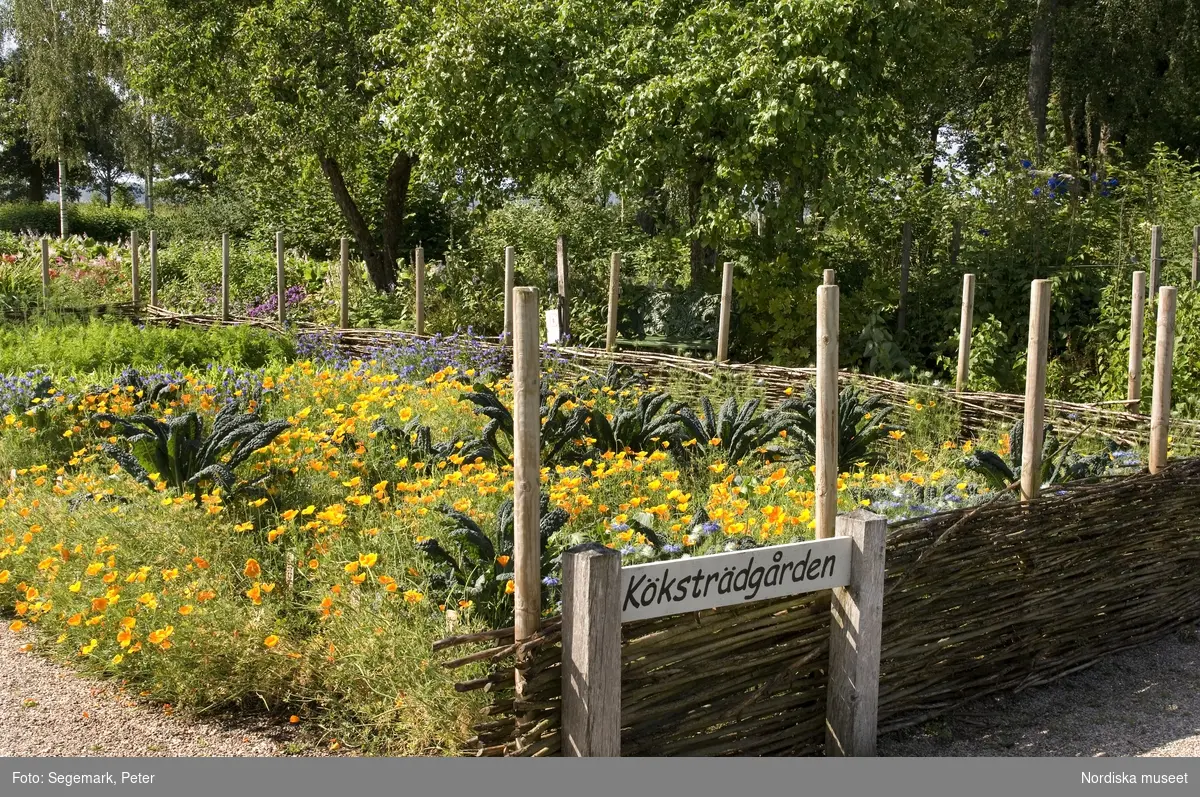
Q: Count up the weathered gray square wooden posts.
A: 2